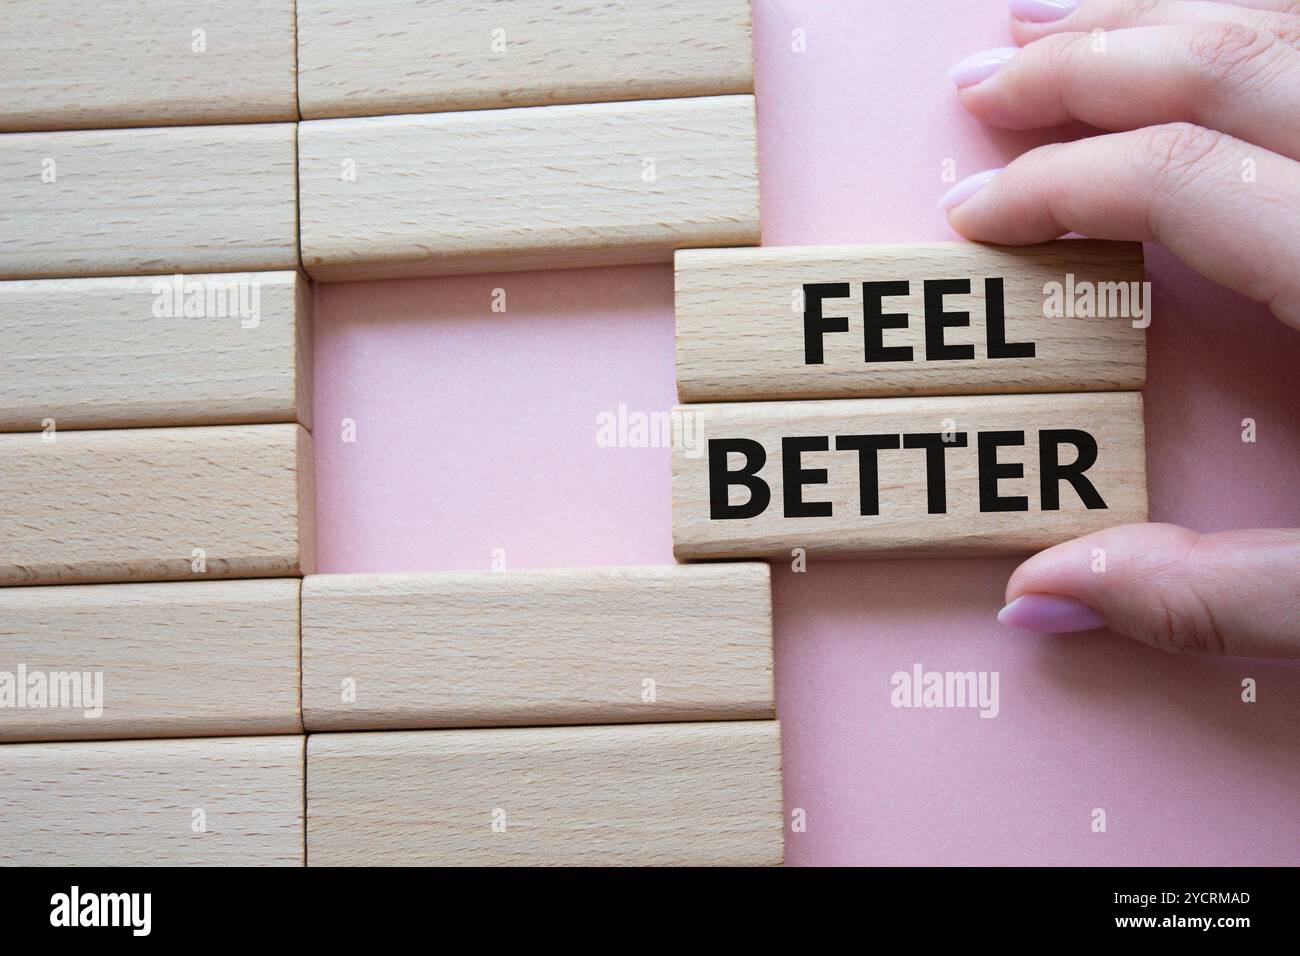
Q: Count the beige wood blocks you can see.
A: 12